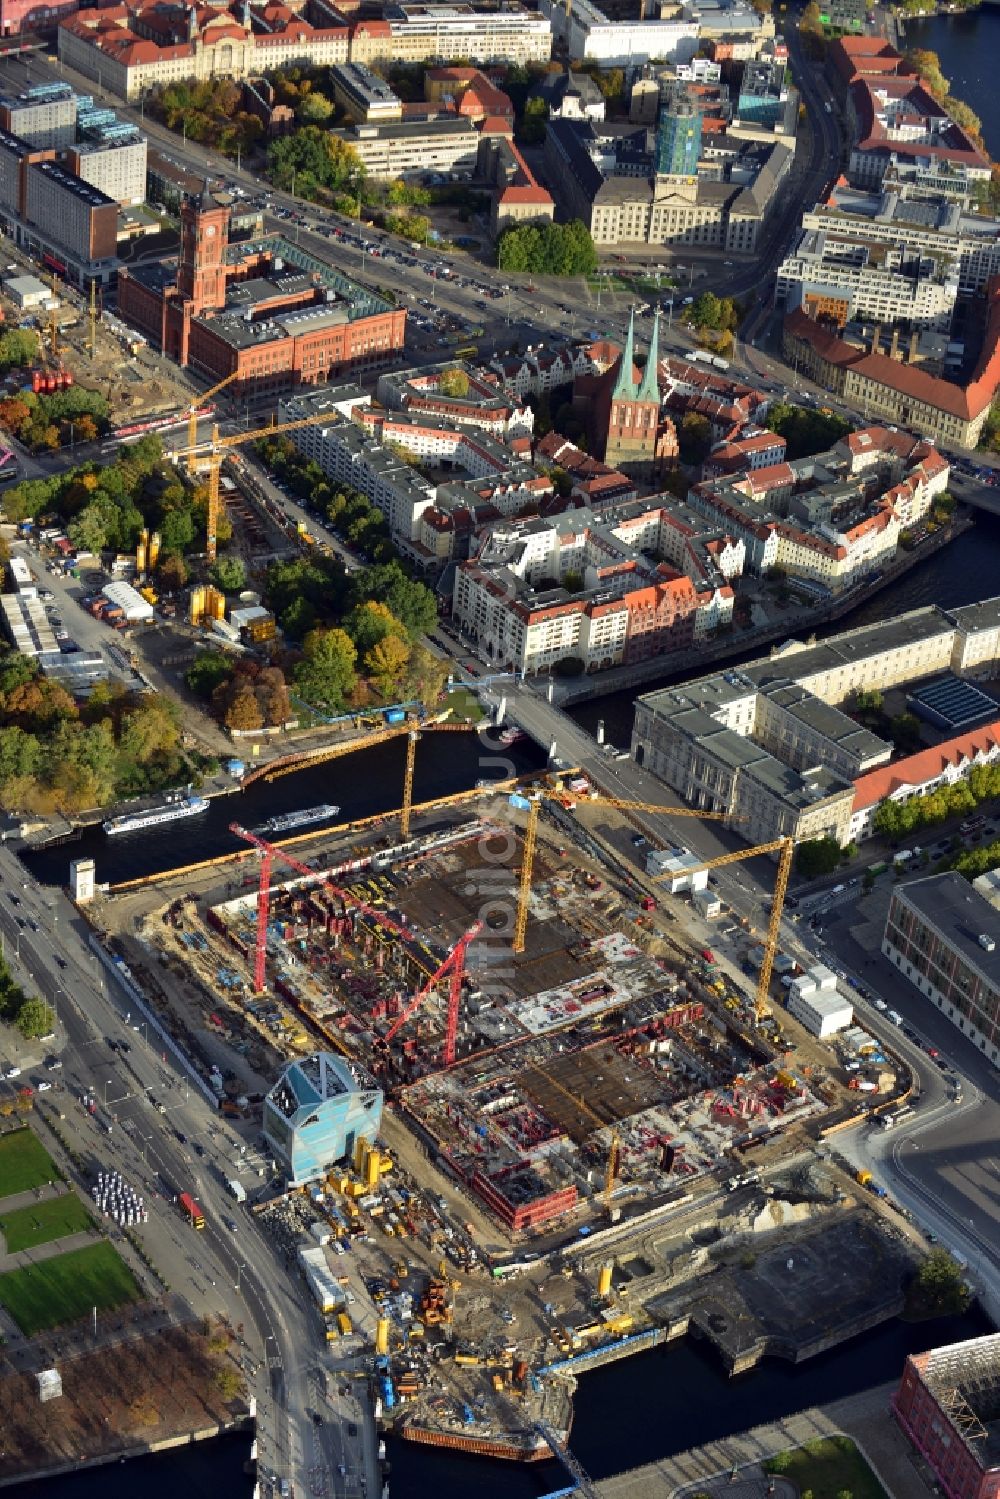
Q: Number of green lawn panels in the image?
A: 3